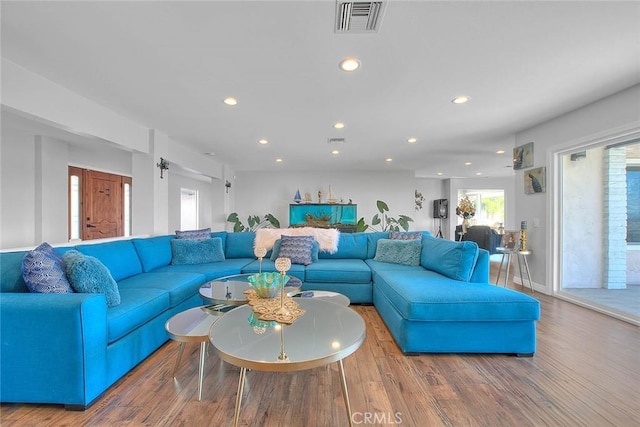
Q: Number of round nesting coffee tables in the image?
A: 4